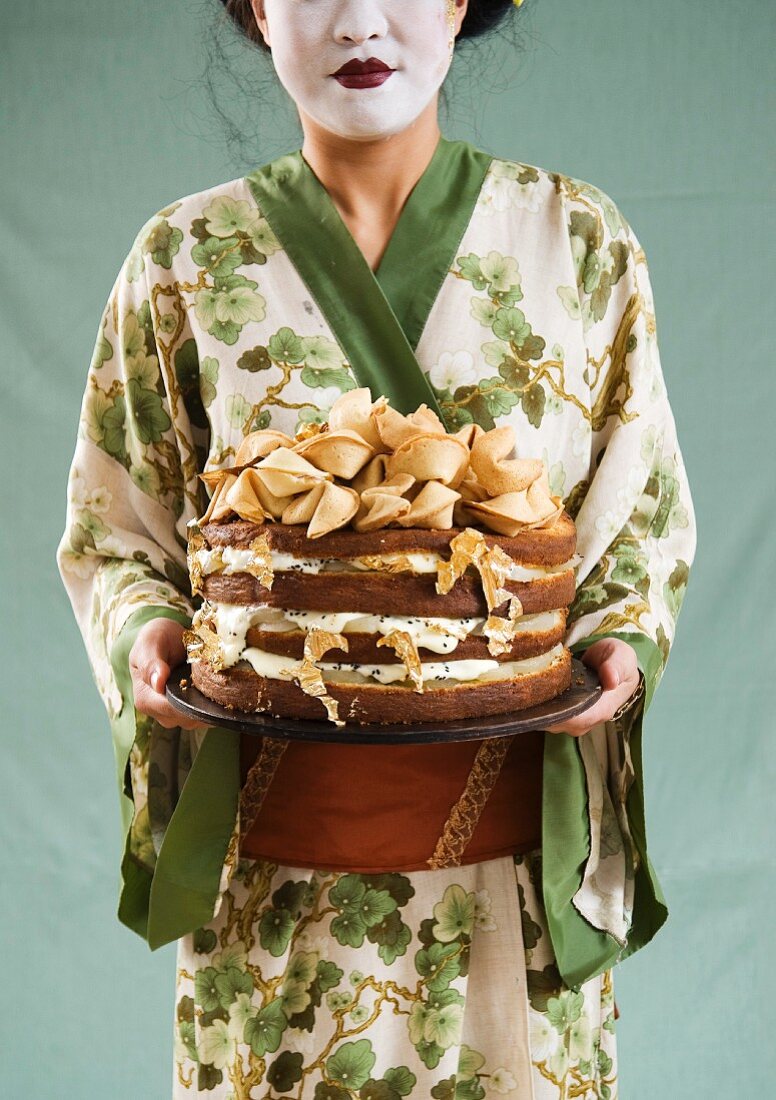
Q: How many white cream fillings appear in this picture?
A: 3